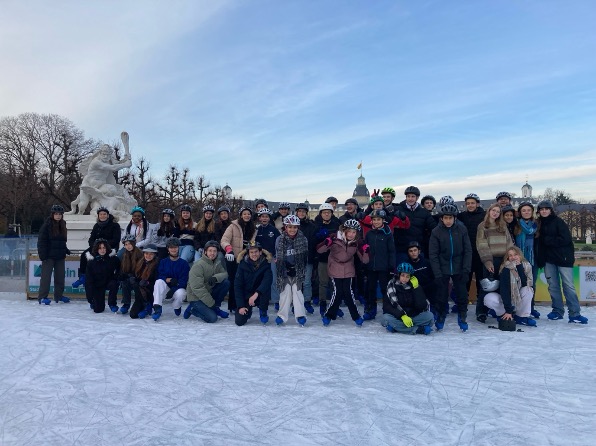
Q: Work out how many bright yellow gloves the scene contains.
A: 2